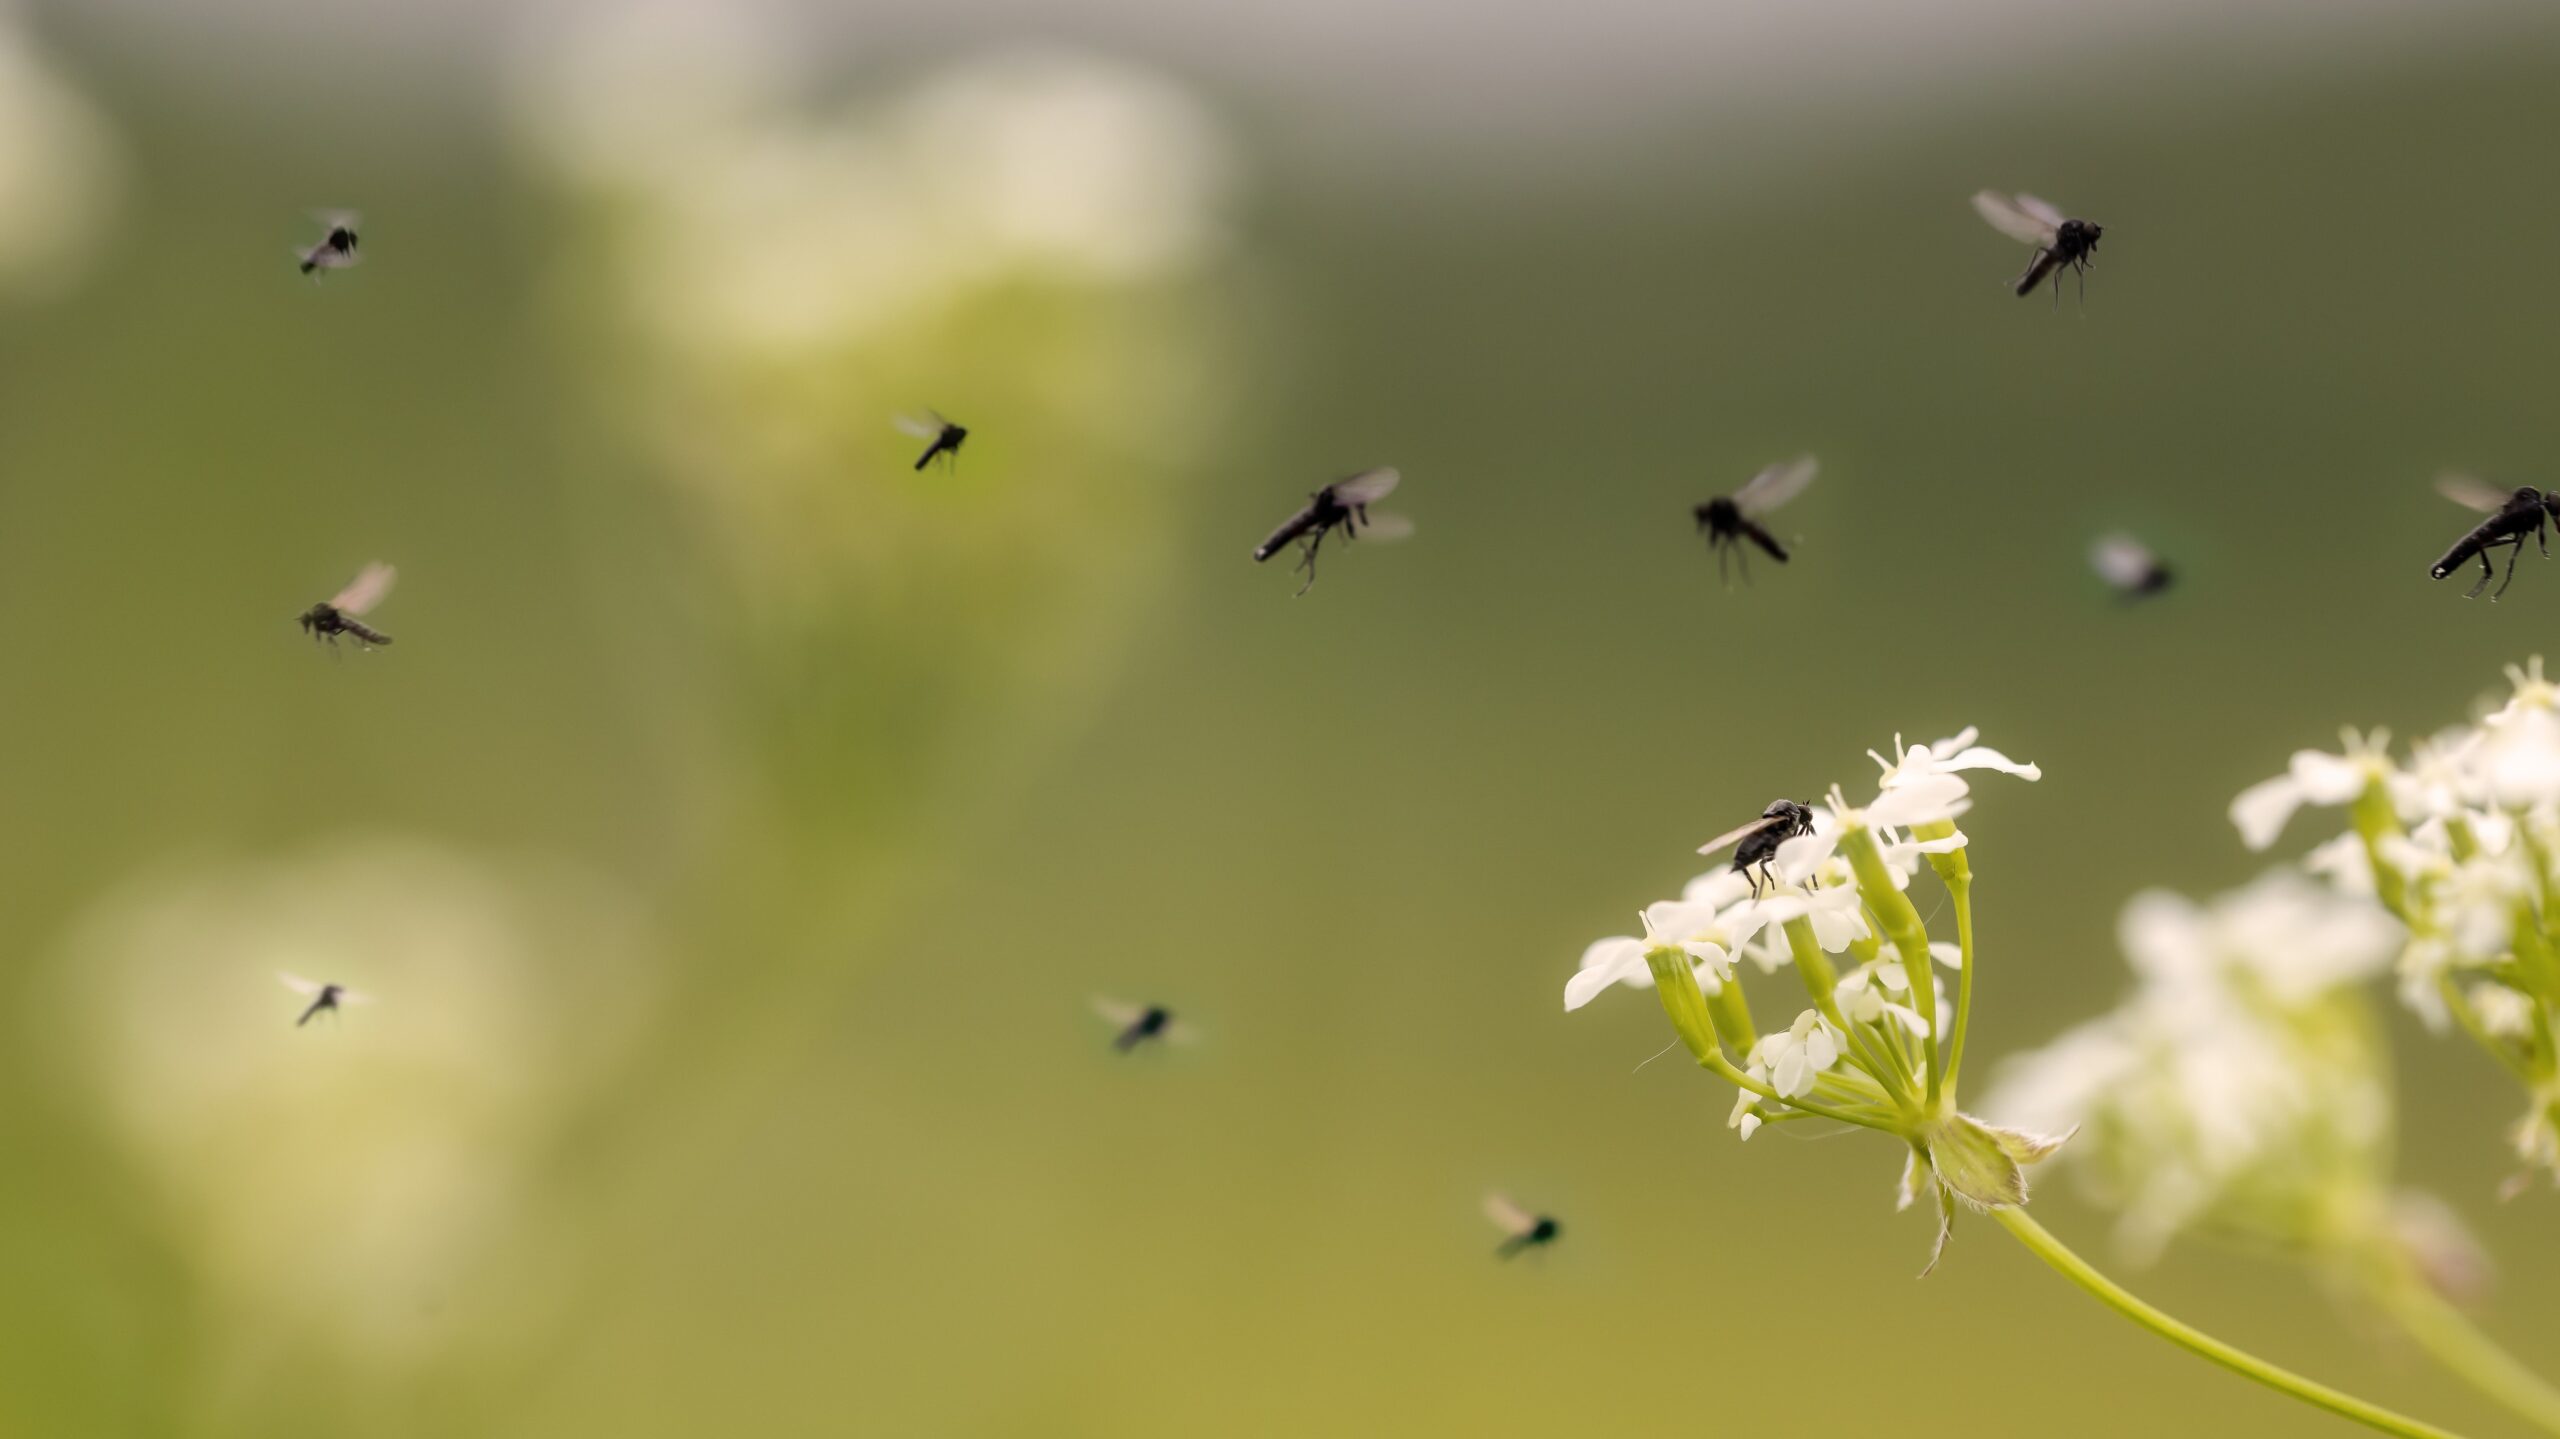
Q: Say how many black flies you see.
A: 12